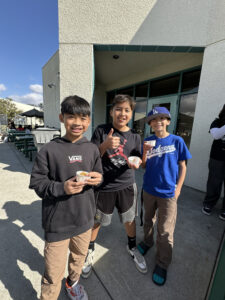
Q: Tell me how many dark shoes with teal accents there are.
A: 2